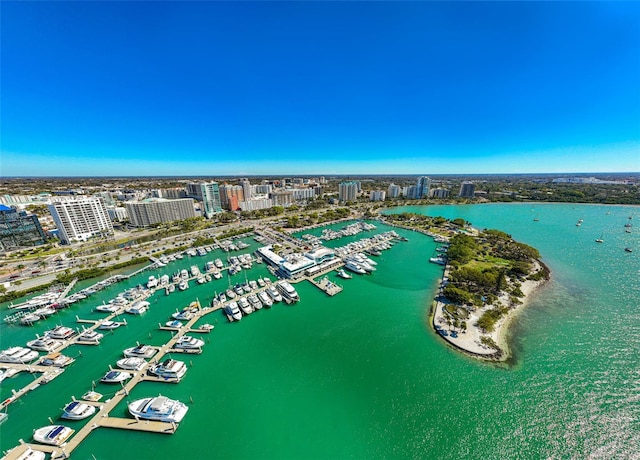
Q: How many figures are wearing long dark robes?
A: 0